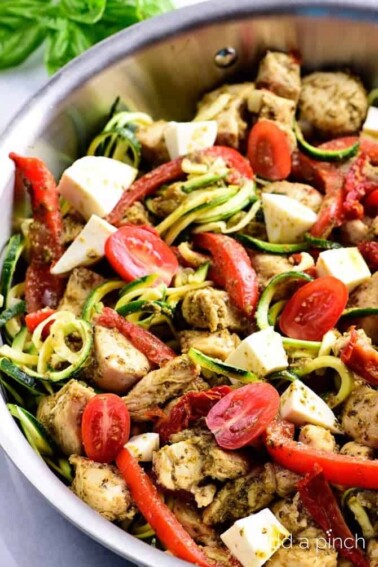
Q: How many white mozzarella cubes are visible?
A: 10